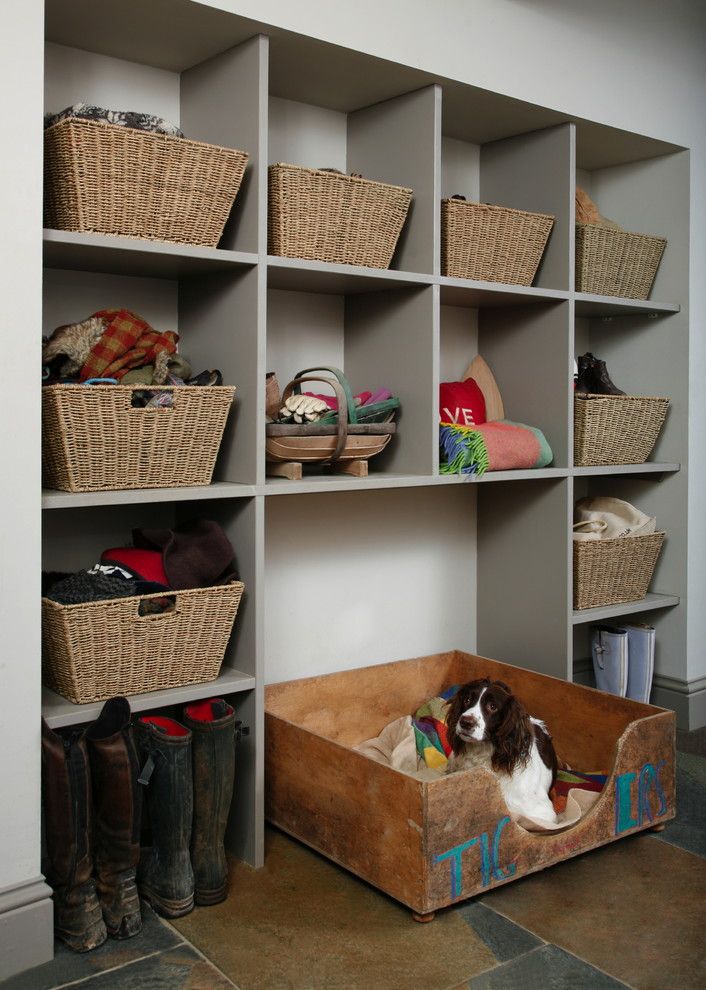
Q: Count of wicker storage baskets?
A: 8